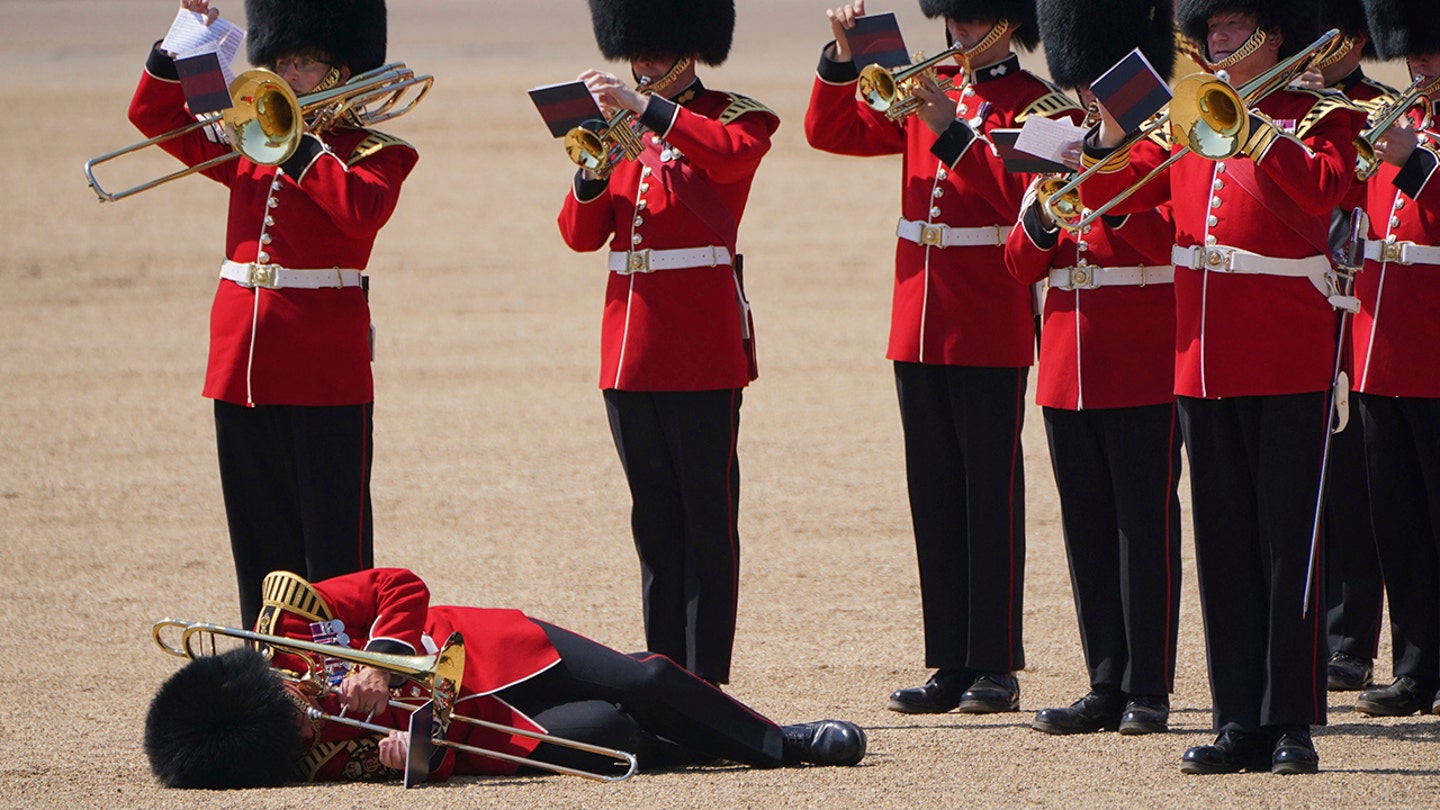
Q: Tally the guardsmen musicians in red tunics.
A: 8